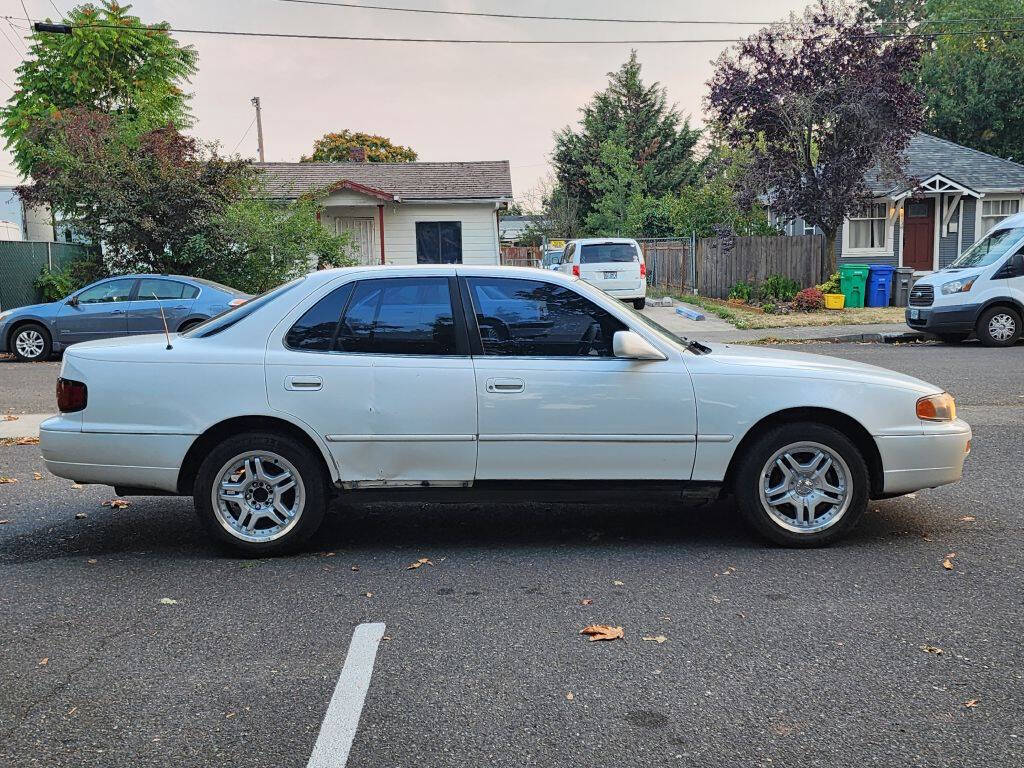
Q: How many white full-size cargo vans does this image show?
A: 1